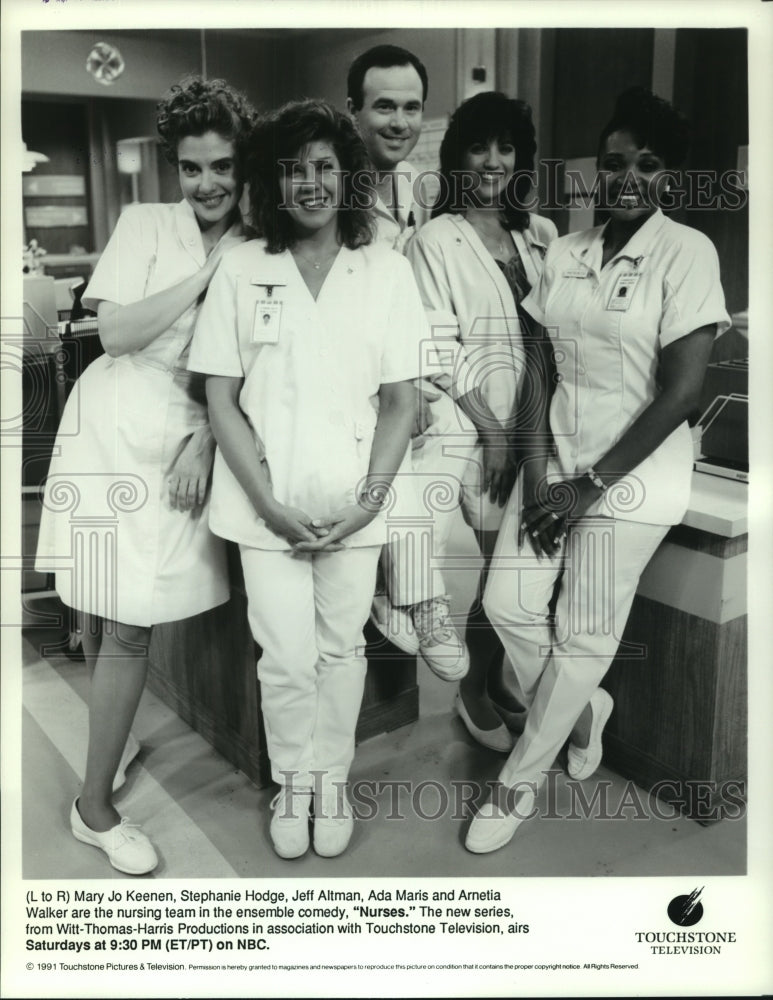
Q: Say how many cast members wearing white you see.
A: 5